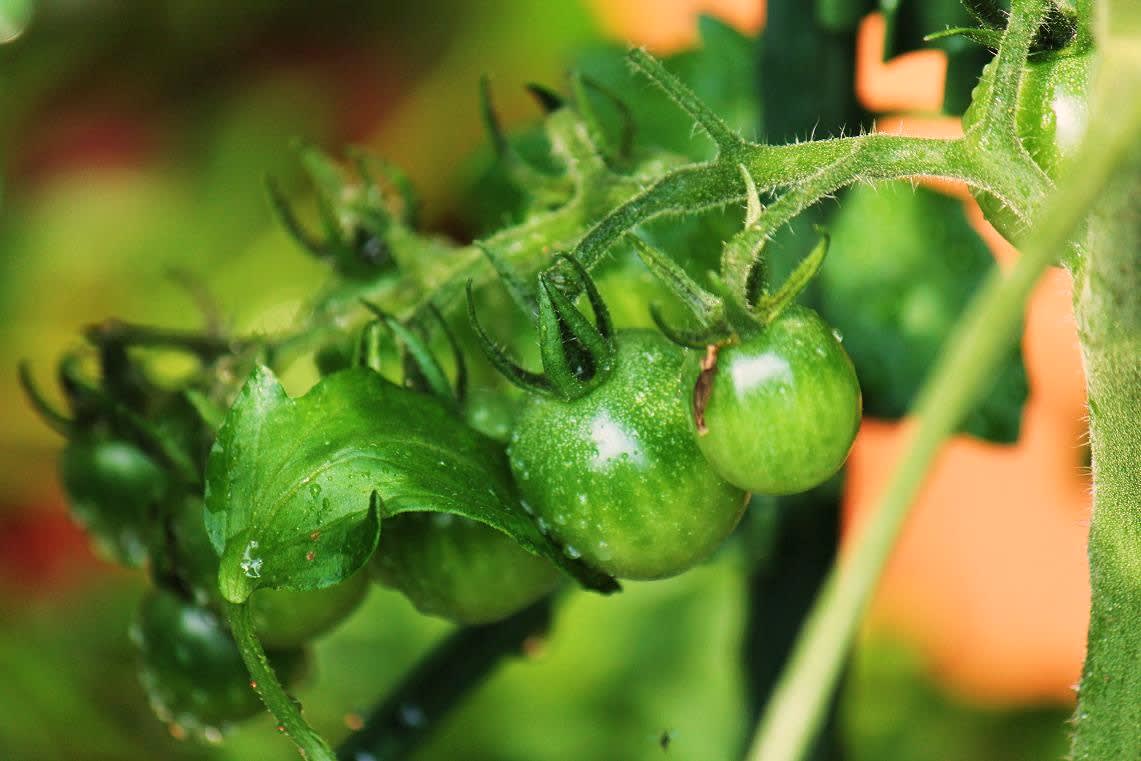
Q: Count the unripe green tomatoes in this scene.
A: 7